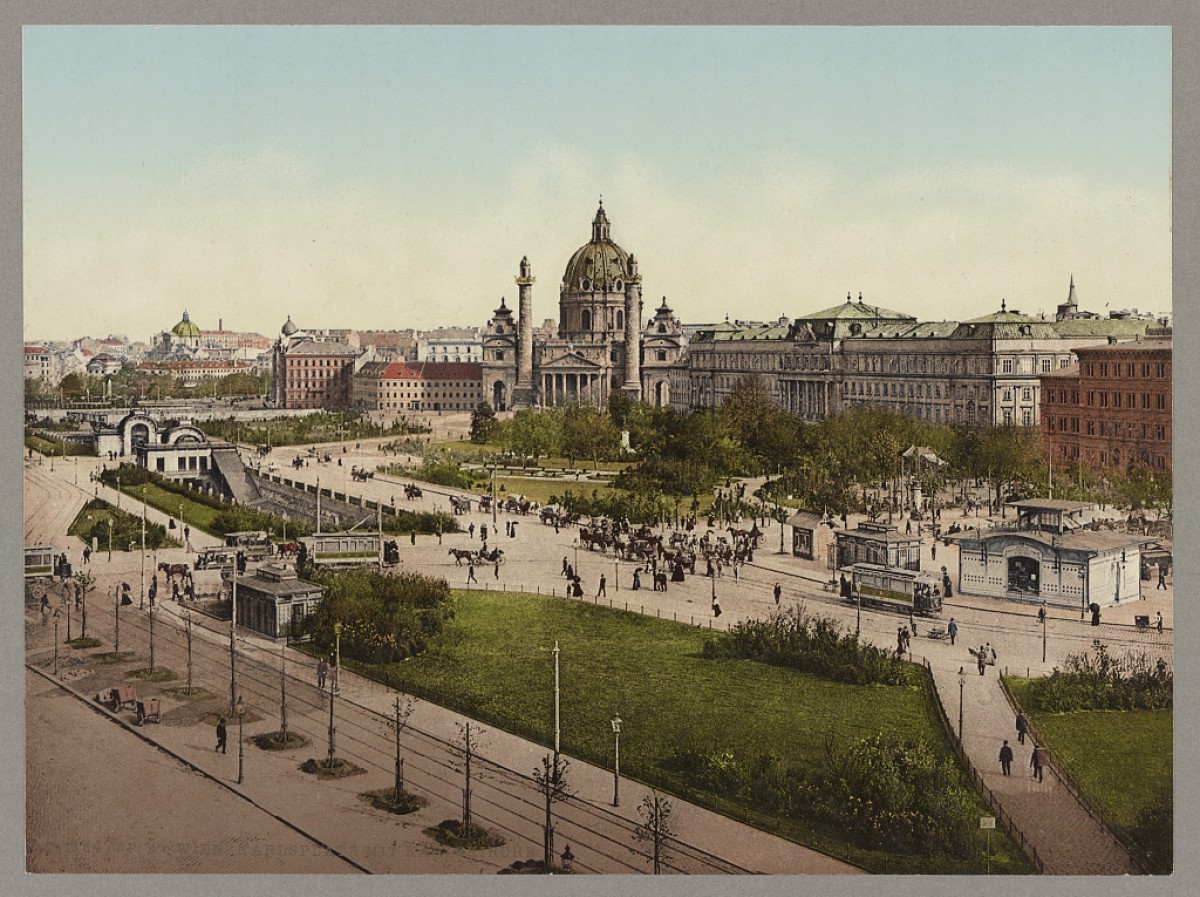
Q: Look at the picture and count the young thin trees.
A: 11